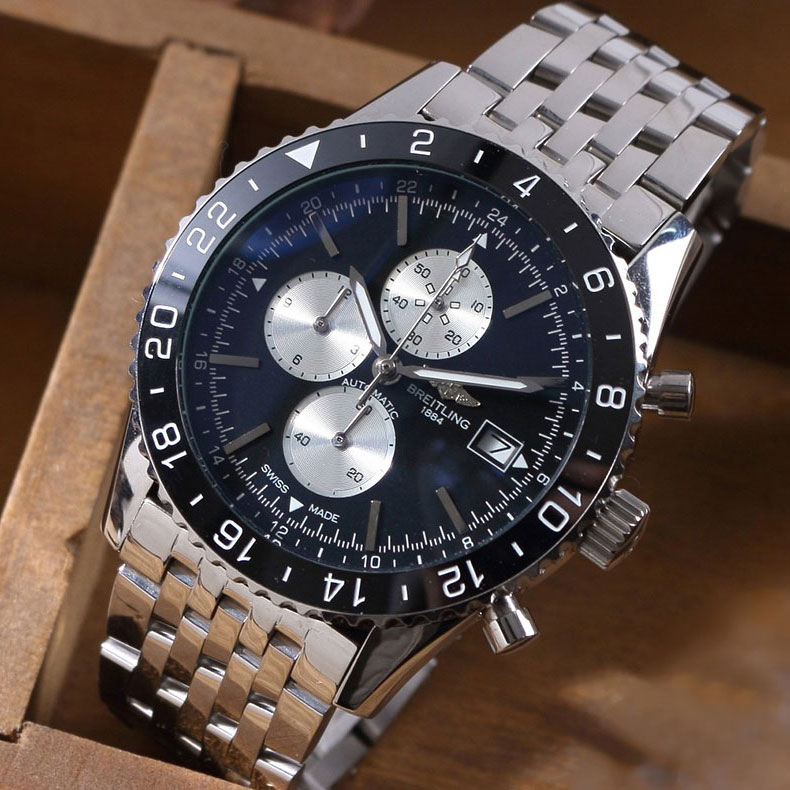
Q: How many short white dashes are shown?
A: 12